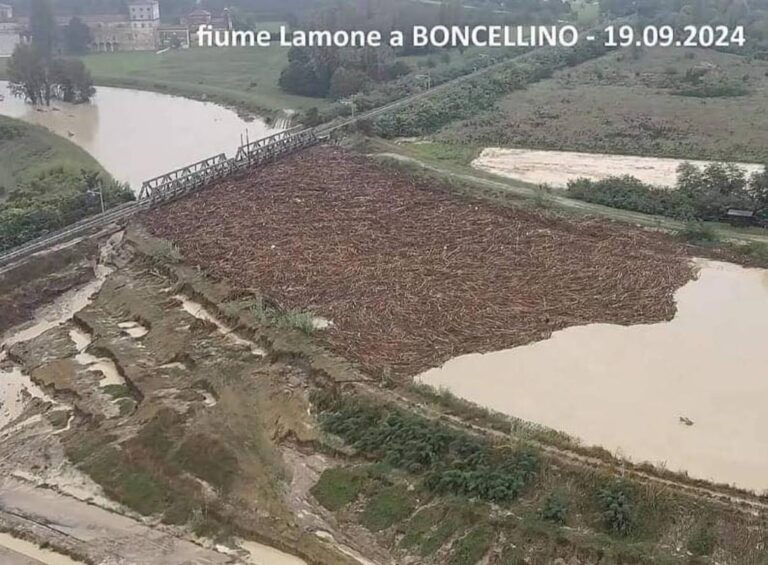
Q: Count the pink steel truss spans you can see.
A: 0